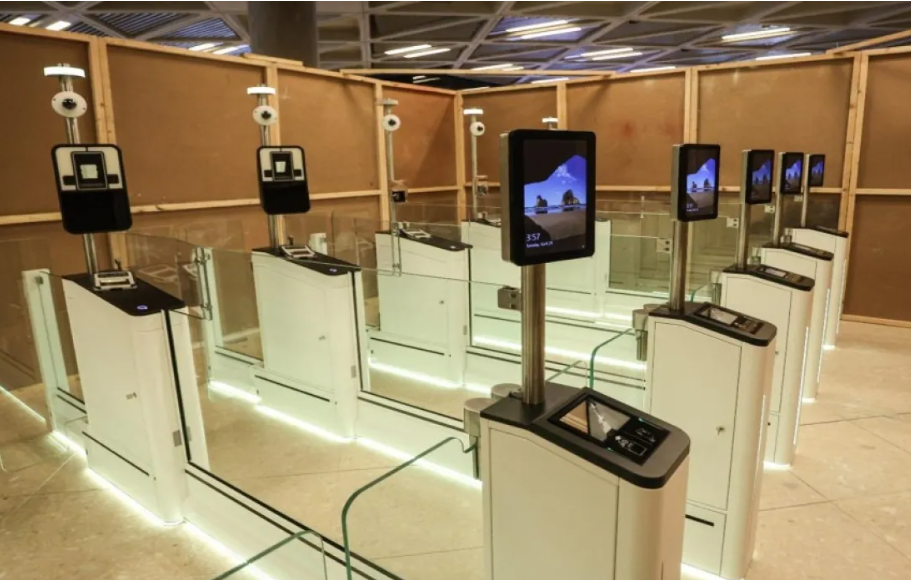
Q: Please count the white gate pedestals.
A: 10